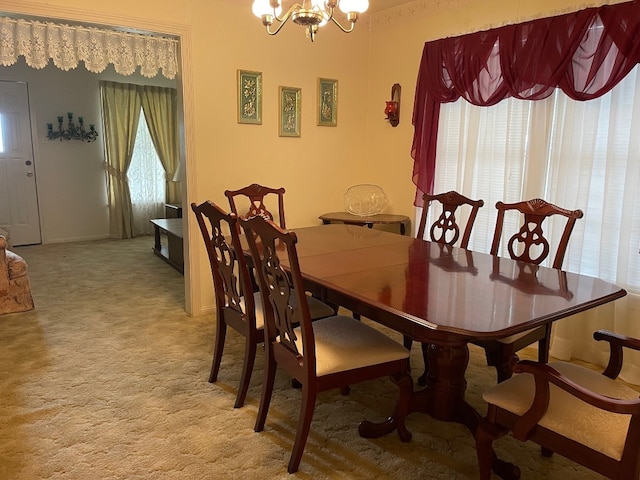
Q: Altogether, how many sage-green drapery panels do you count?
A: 2